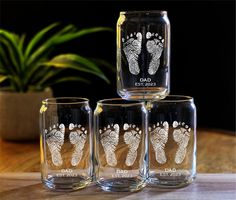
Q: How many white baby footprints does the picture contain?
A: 8